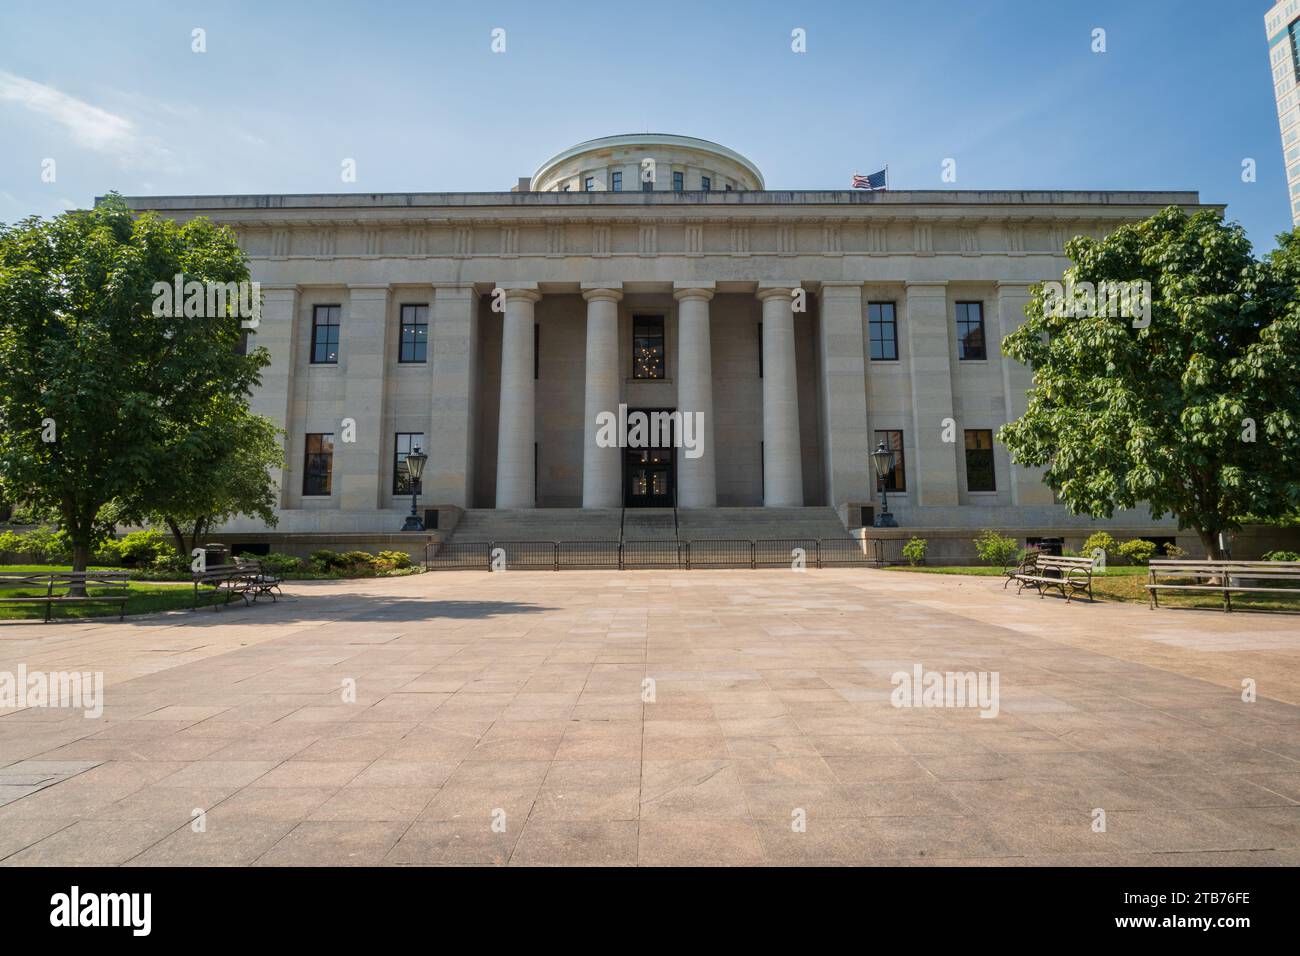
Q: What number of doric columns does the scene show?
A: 4